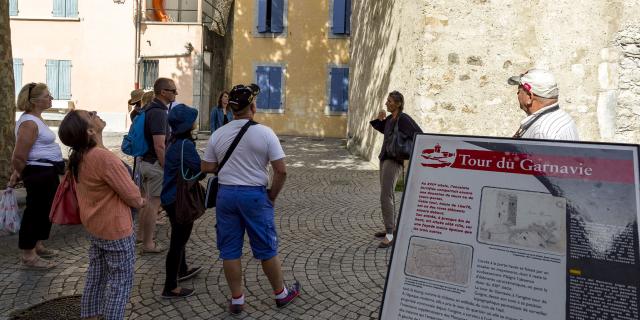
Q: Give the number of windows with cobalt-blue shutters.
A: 4